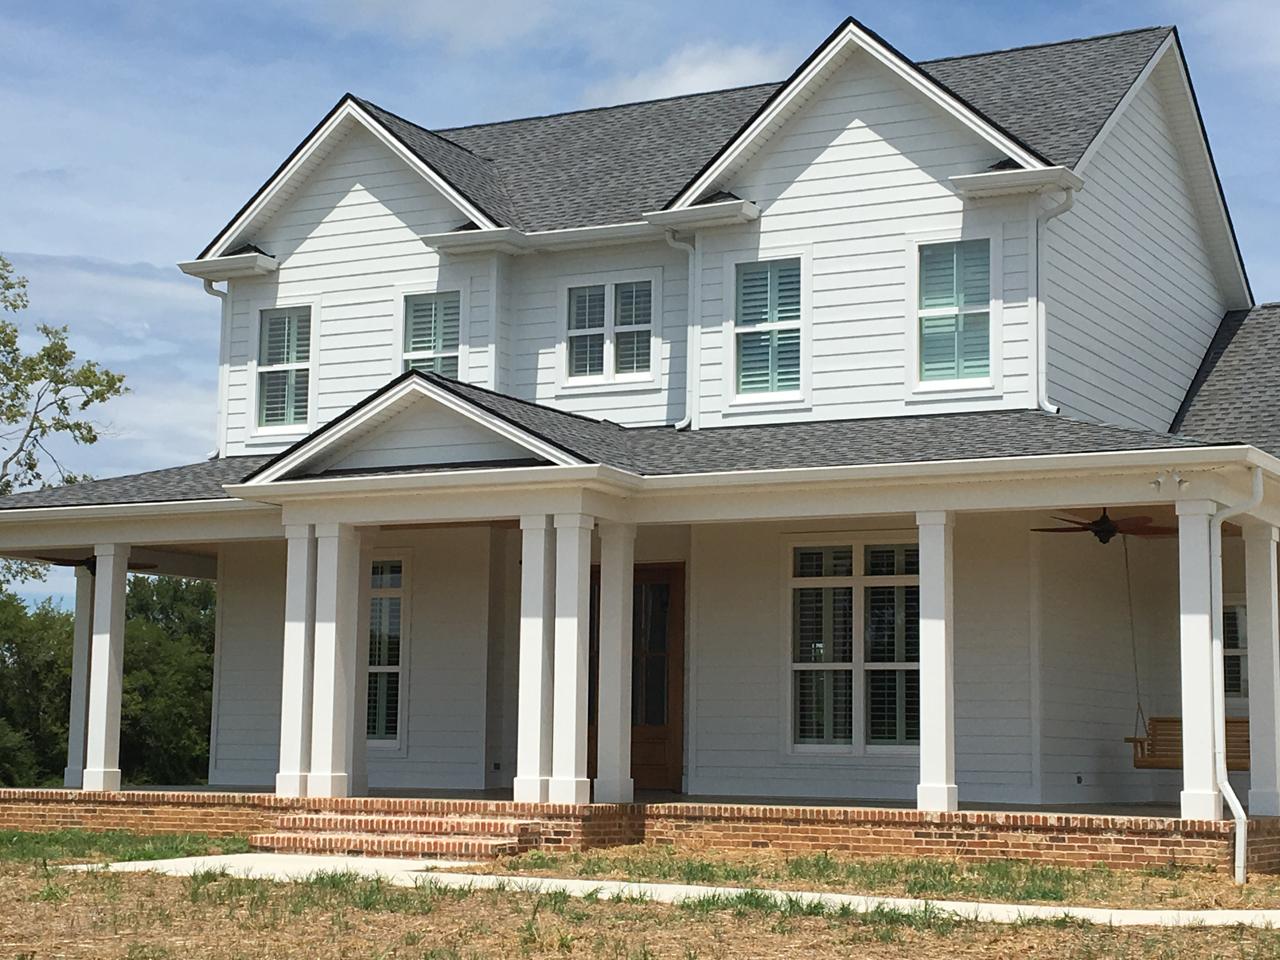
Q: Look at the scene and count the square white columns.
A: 11